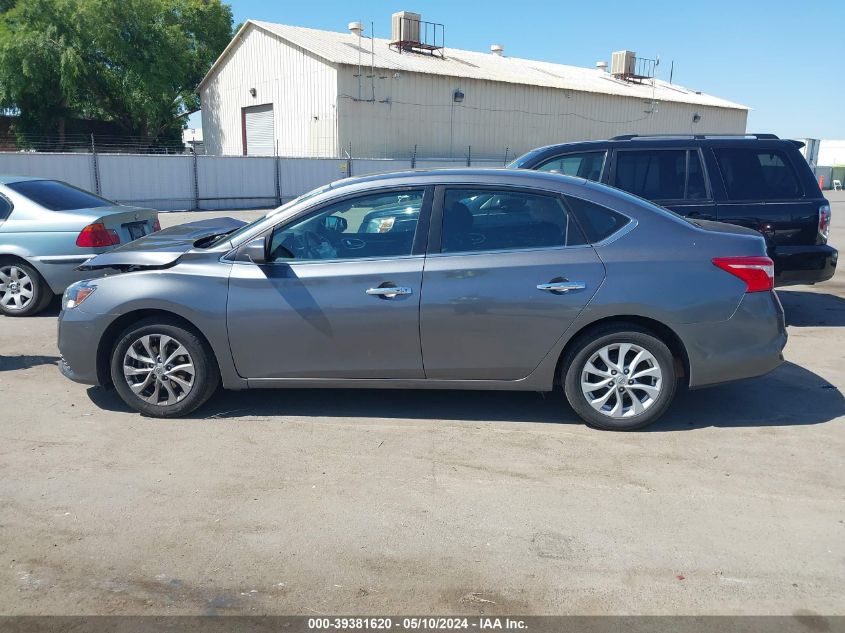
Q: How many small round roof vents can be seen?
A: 3